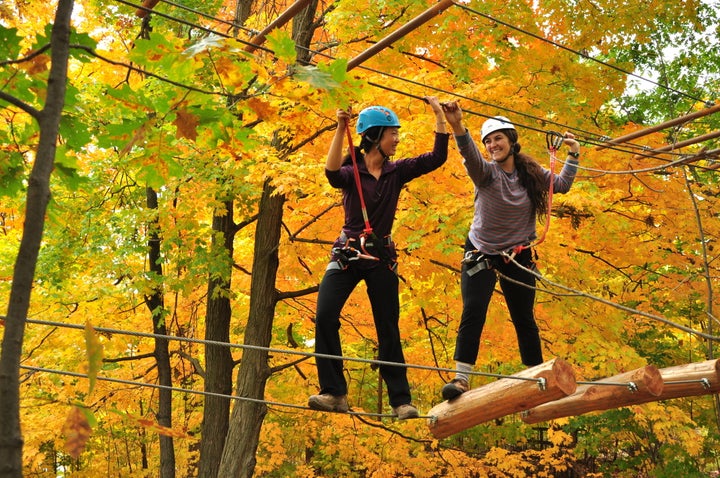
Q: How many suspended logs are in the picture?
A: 3